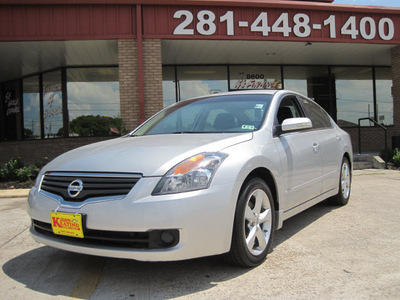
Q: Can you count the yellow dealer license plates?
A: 1